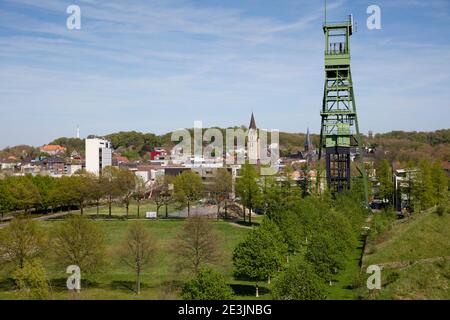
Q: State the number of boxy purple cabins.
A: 1